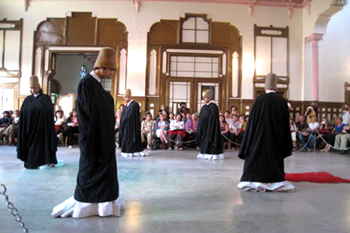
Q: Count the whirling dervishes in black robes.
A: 5